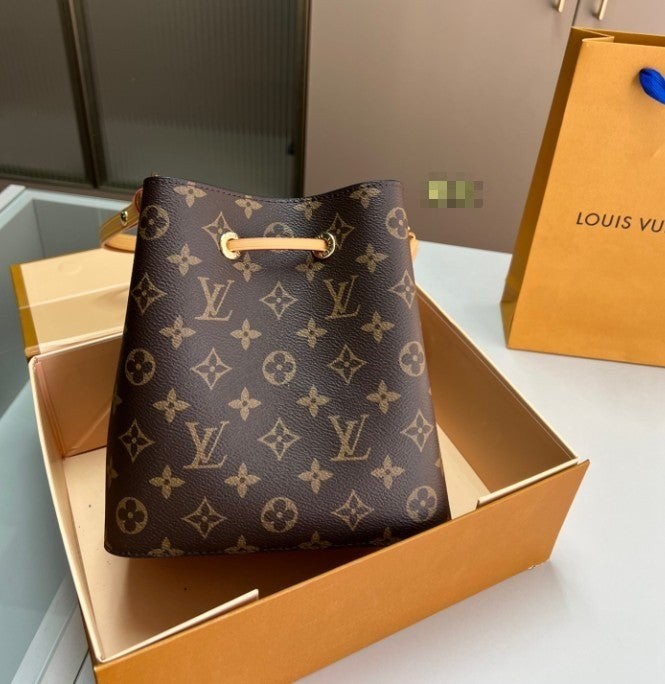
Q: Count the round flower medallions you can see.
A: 9